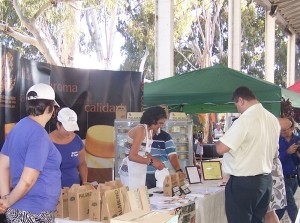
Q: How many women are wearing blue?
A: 2